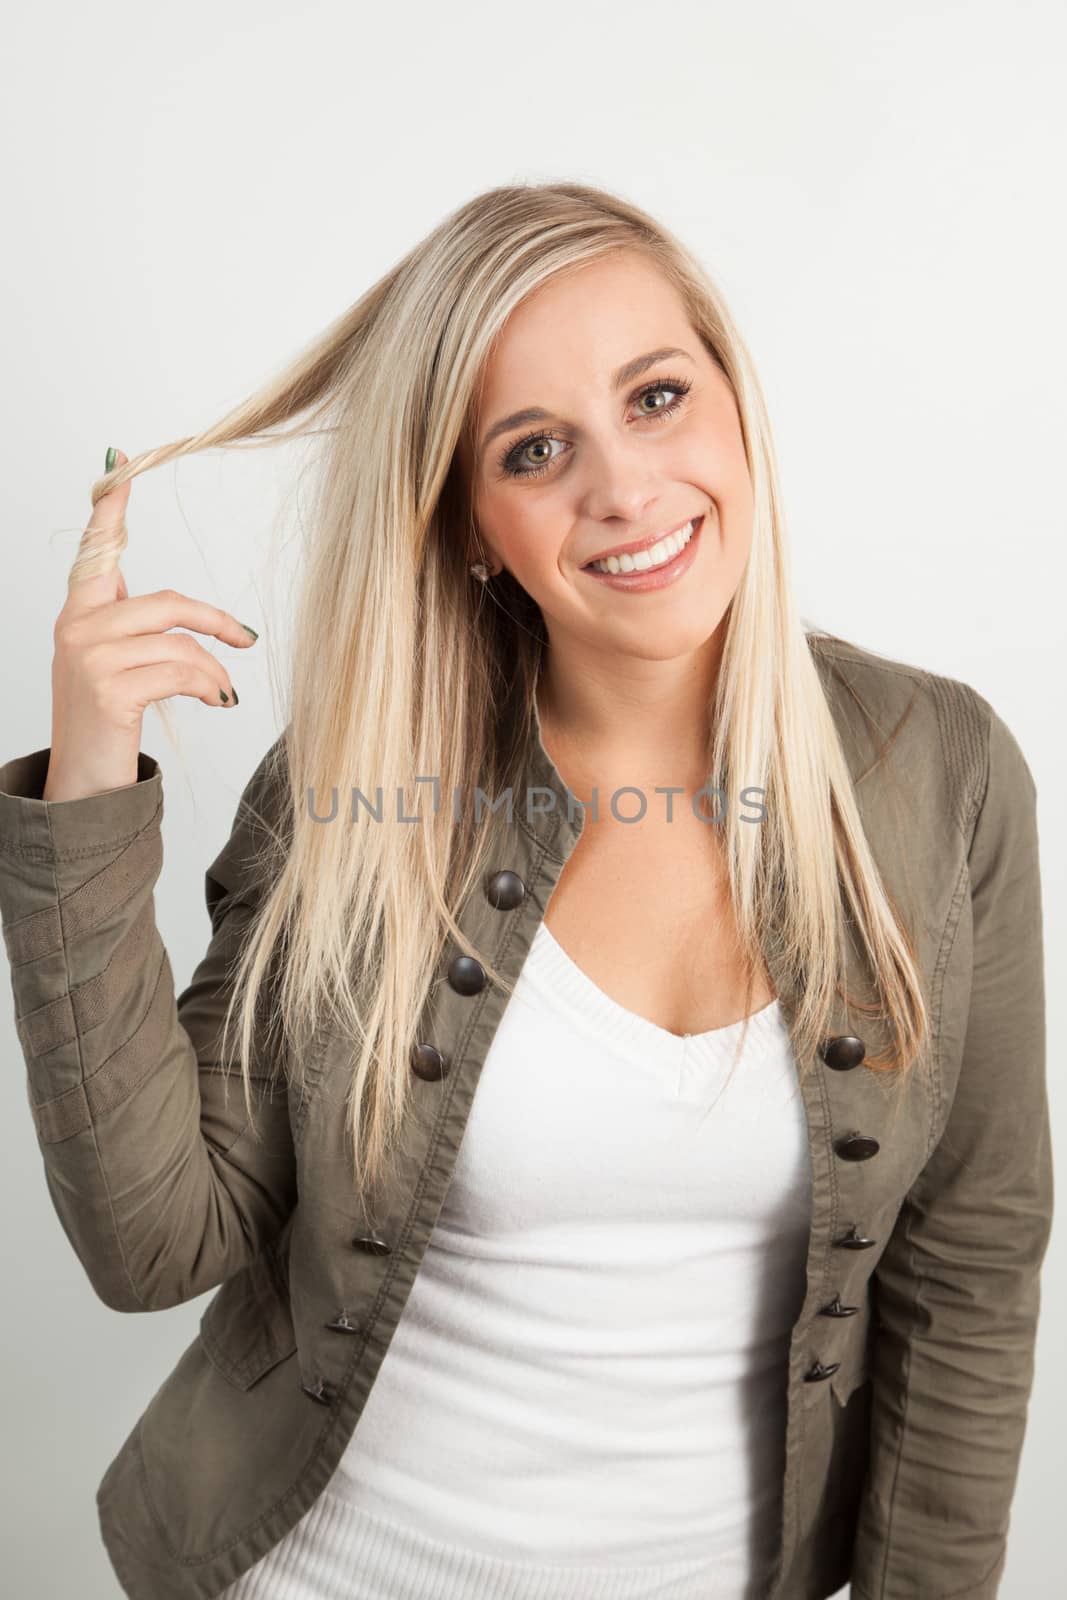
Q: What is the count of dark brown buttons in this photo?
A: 11